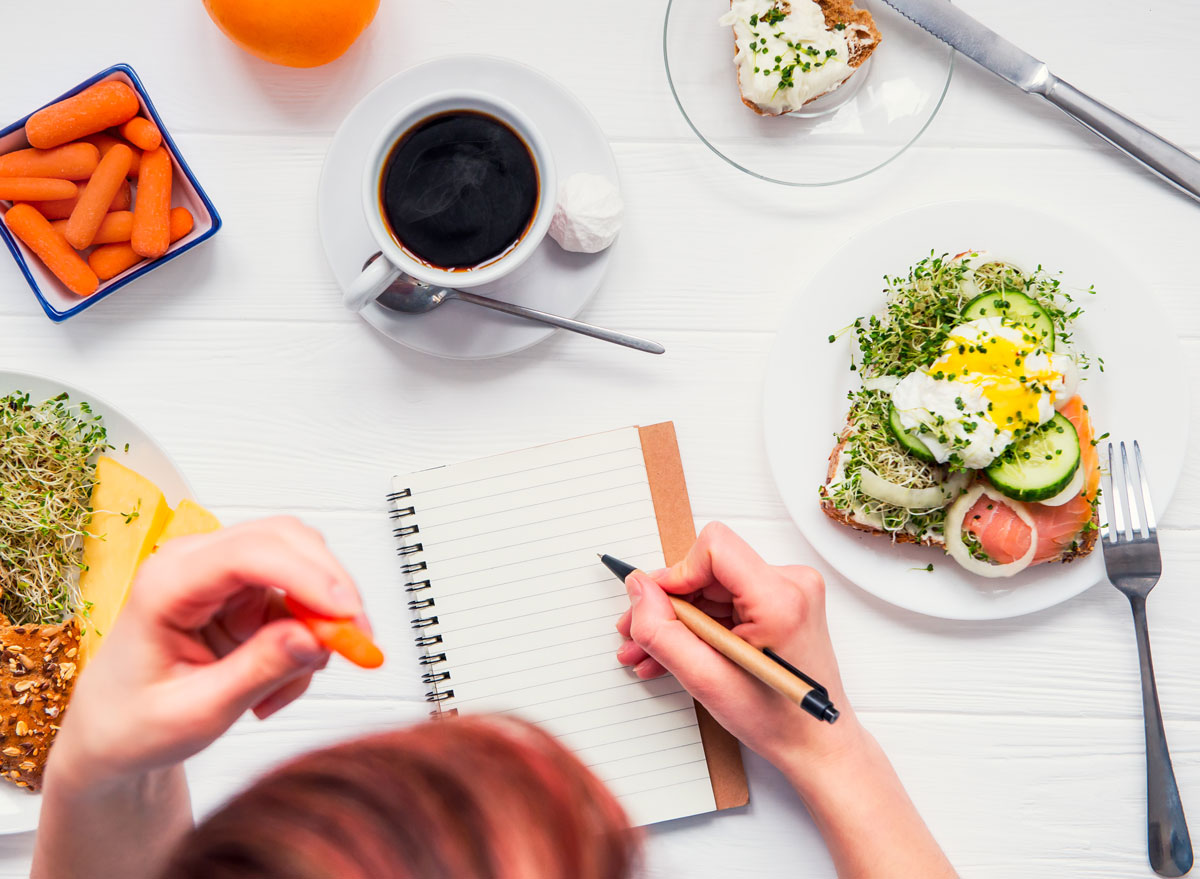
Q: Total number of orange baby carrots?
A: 12